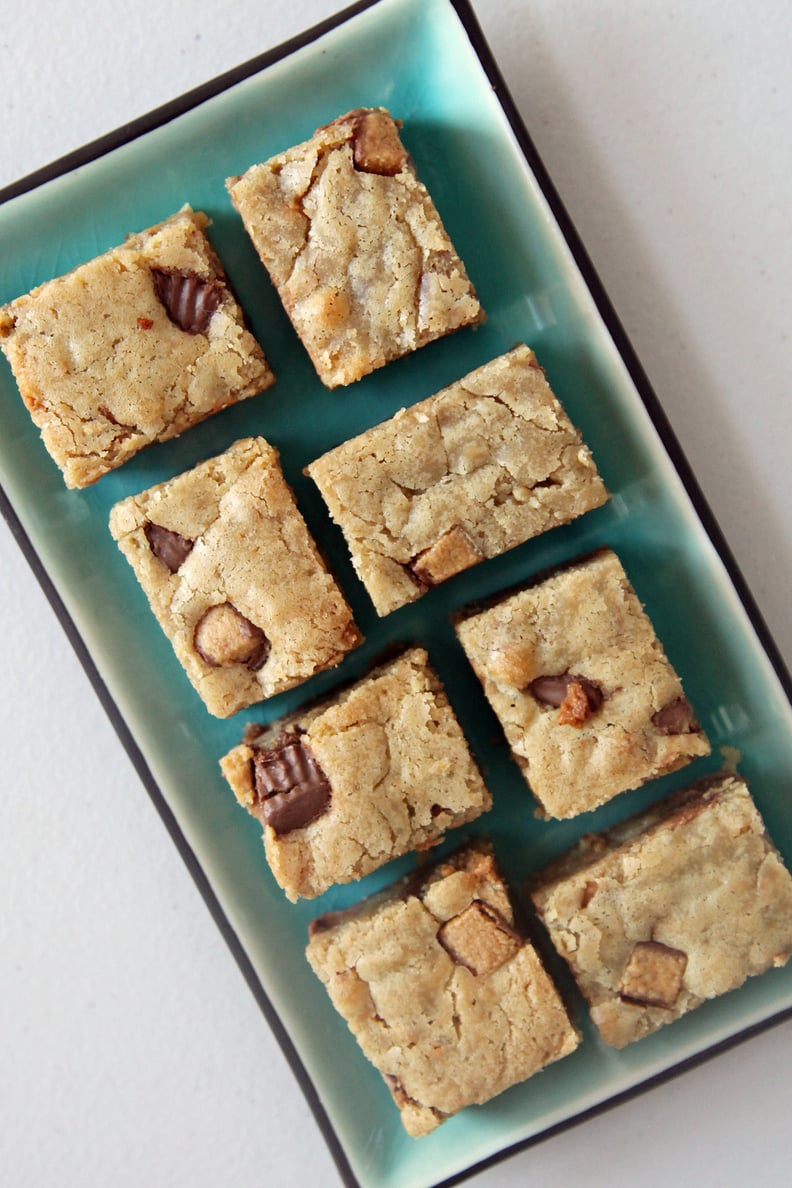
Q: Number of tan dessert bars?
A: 8